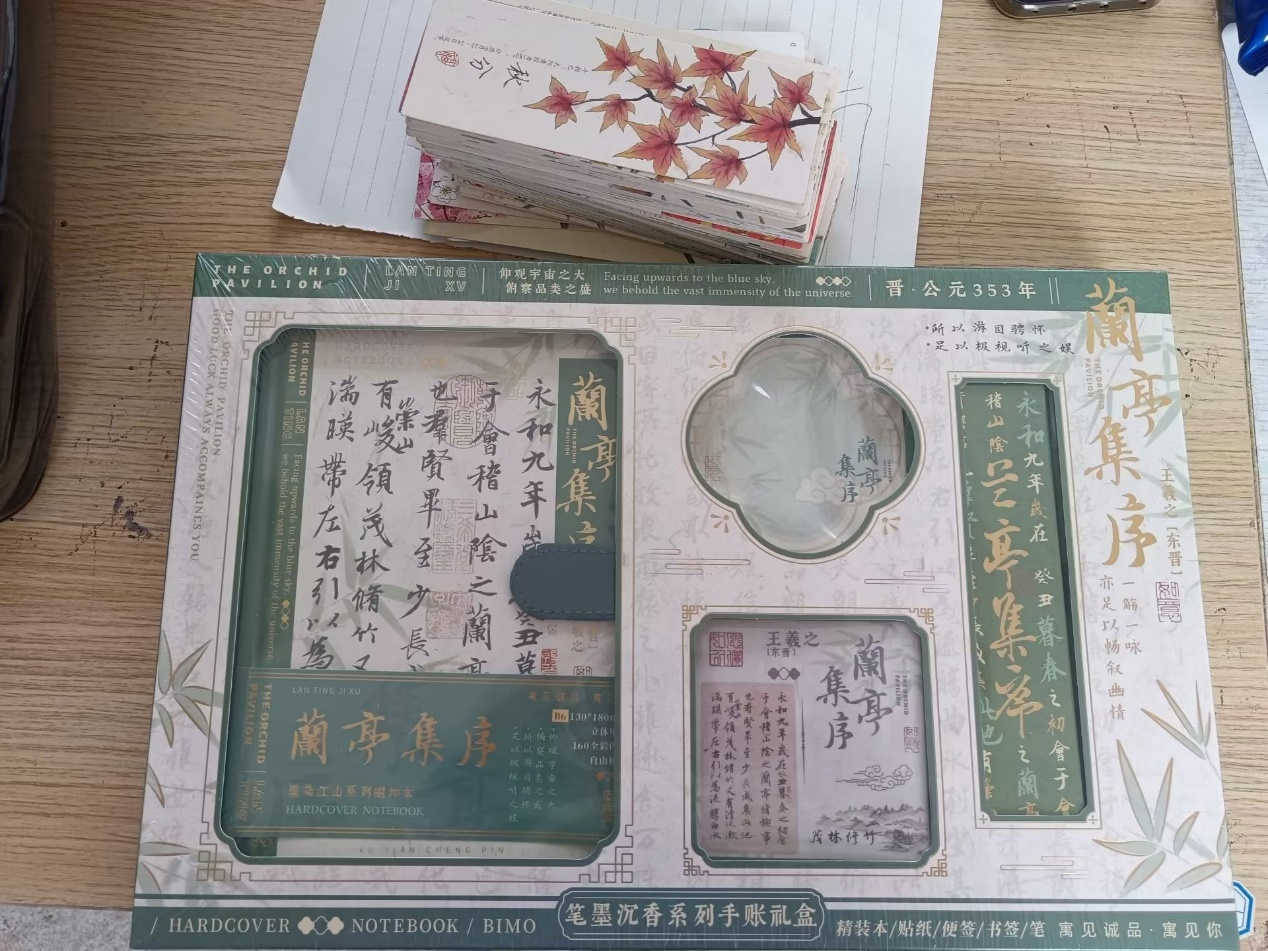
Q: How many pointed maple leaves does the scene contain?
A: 11